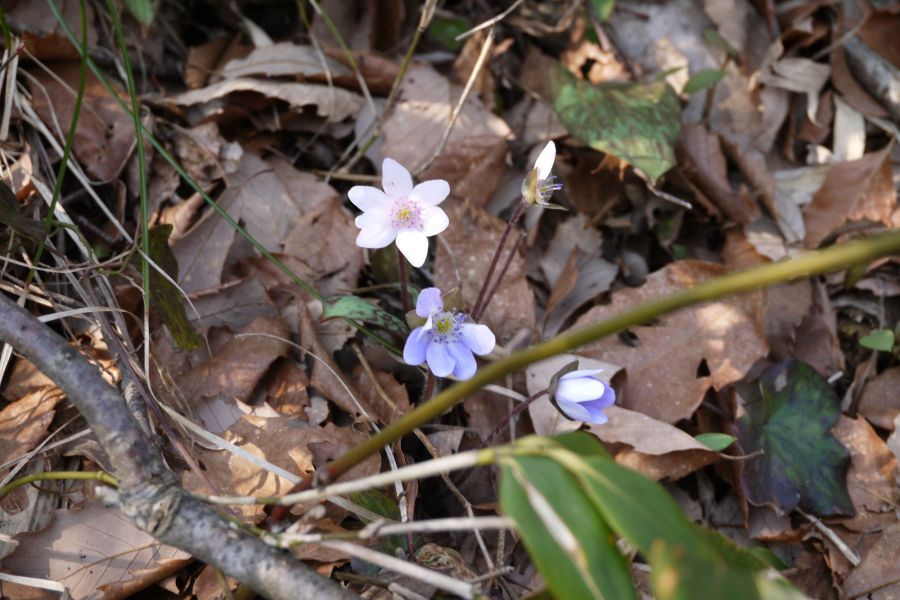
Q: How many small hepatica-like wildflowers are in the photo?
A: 4